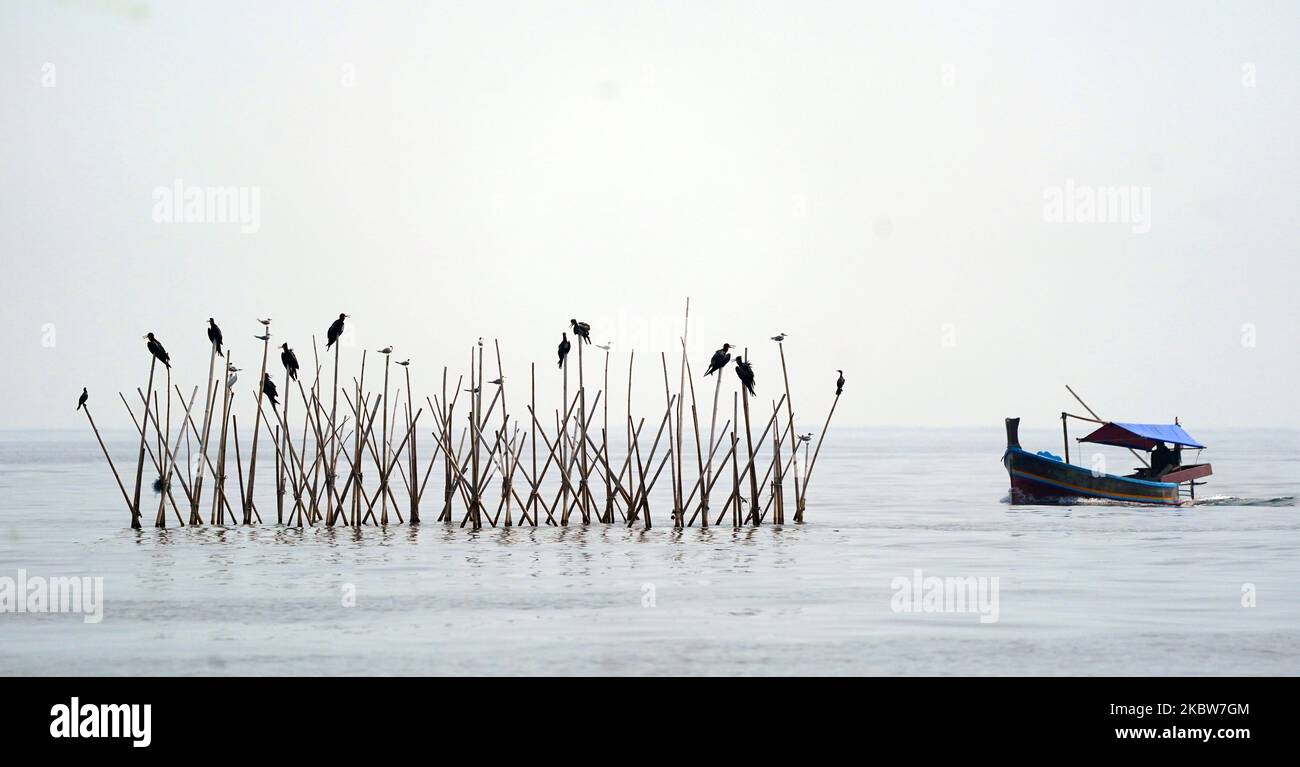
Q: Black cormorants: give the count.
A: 11